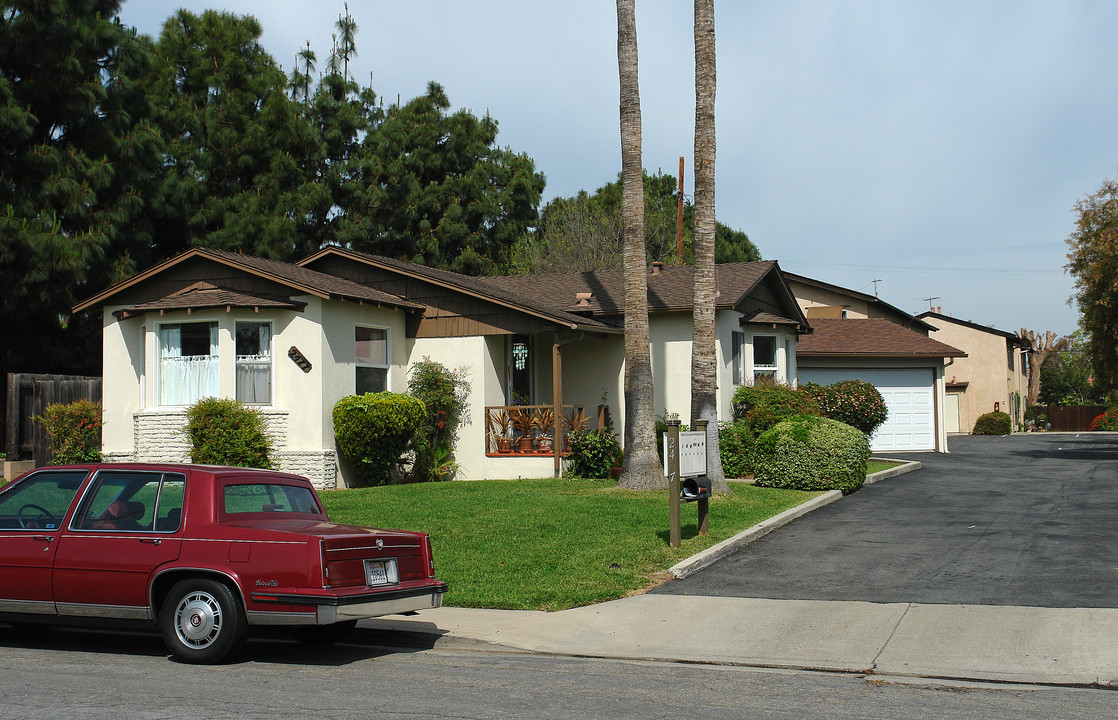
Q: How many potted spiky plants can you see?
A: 4